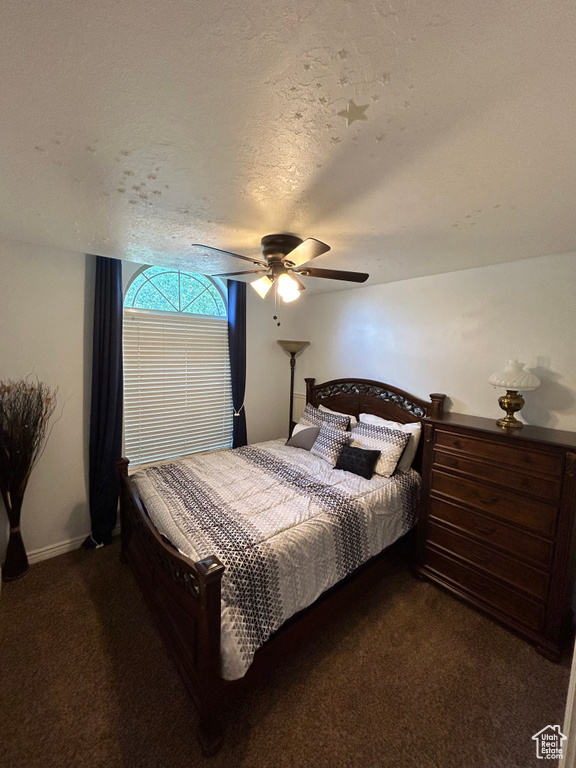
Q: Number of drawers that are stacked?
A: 6